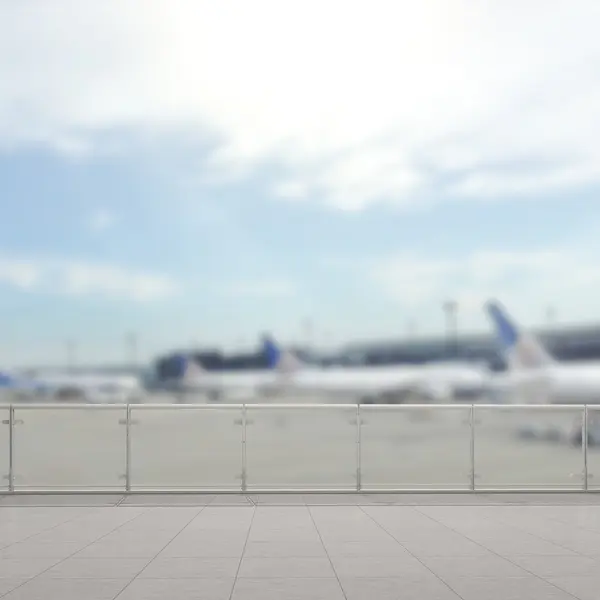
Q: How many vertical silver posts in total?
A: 6